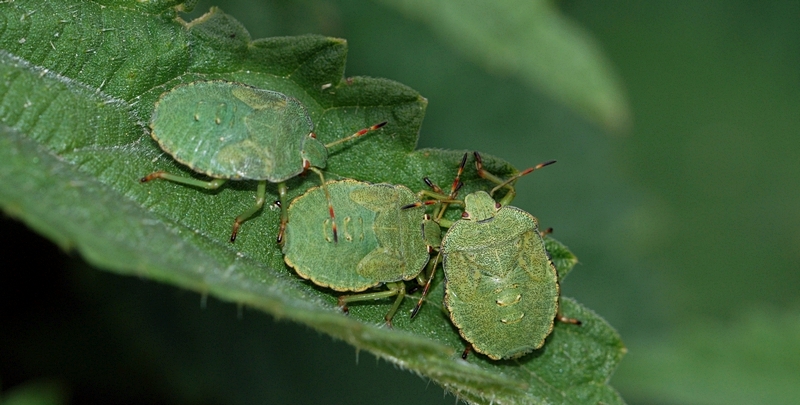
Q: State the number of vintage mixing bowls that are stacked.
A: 0